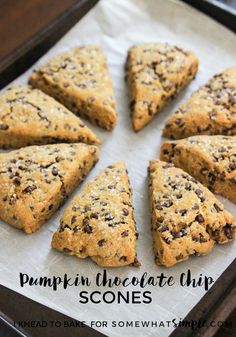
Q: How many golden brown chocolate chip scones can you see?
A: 8